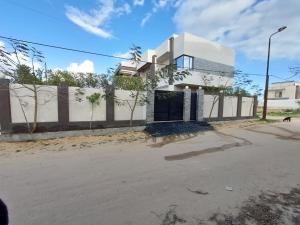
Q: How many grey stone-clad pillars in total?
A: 3